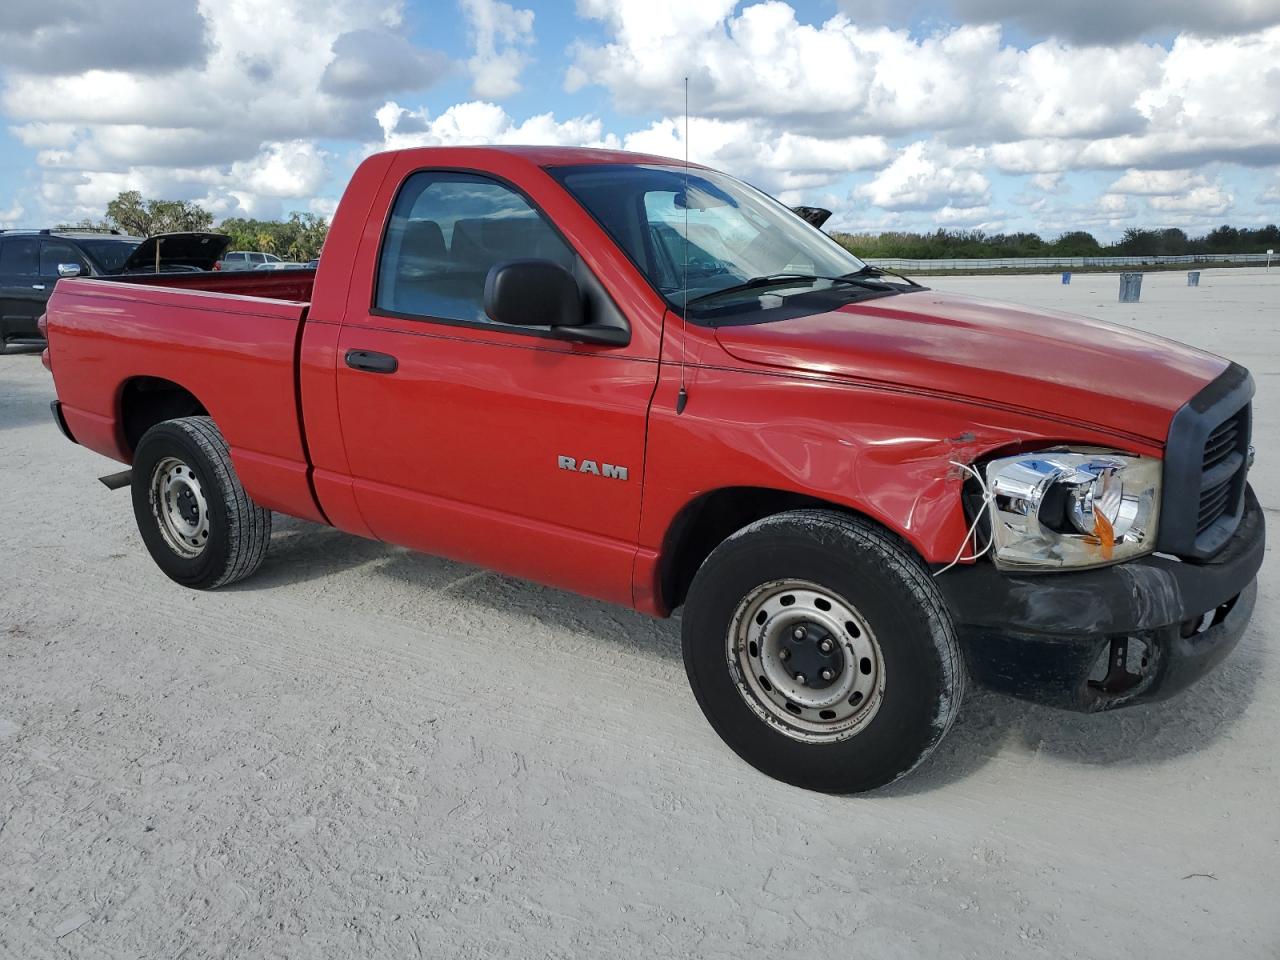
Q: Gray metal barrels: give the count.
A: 2